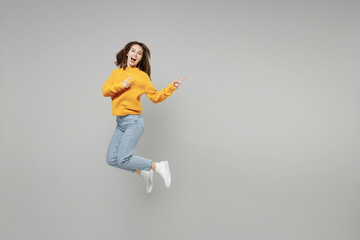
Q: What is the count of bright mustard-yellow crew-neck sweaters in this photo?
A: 1